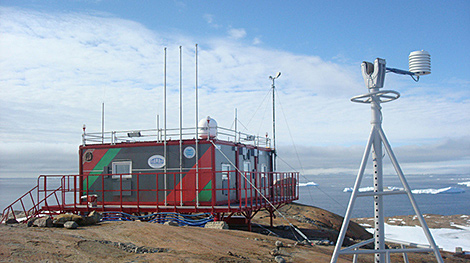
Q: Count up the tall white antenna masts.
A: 3